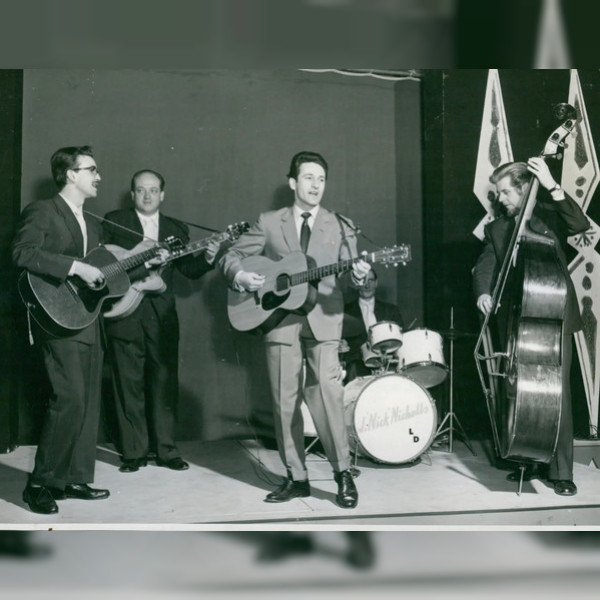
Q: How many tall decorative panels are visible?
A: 2